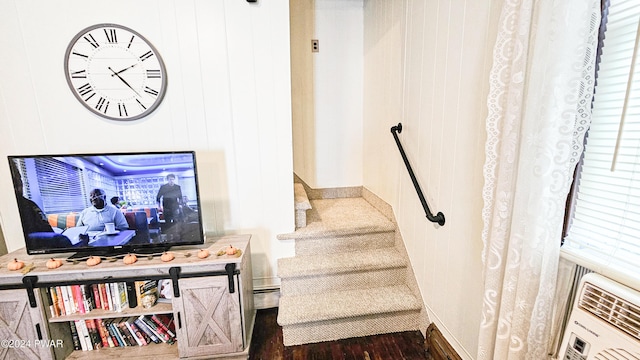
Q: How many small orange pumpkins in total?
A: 7